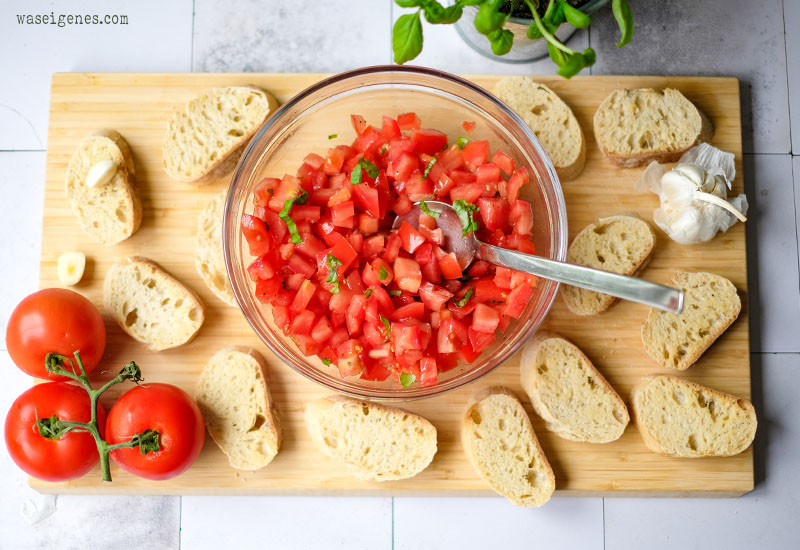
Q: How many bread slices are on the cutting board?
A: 13